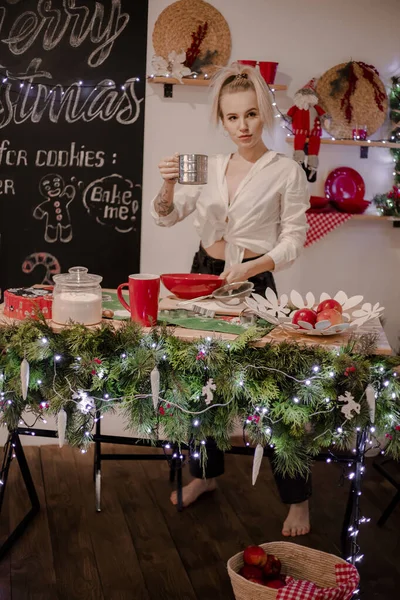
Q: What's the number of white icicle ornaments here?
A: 5